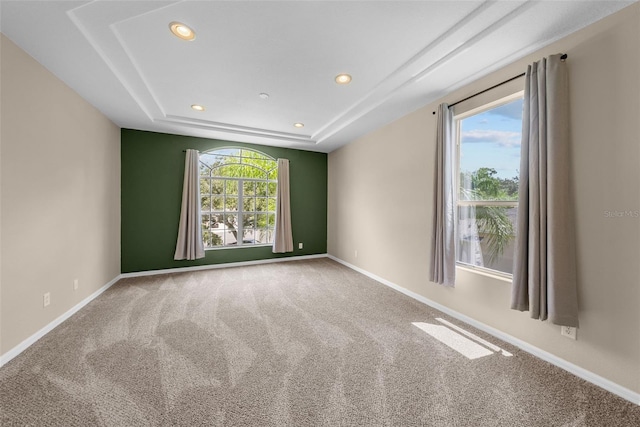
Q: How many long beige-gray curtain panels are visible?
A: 4